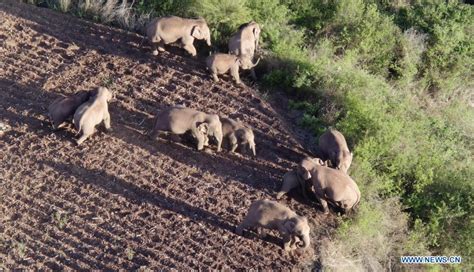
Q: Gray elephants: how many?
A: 11